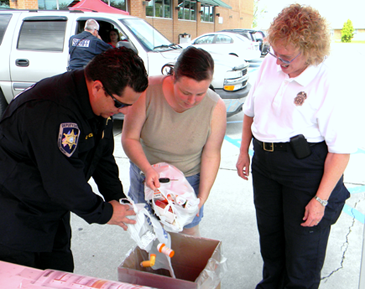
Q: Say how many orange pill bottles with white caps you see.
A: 1